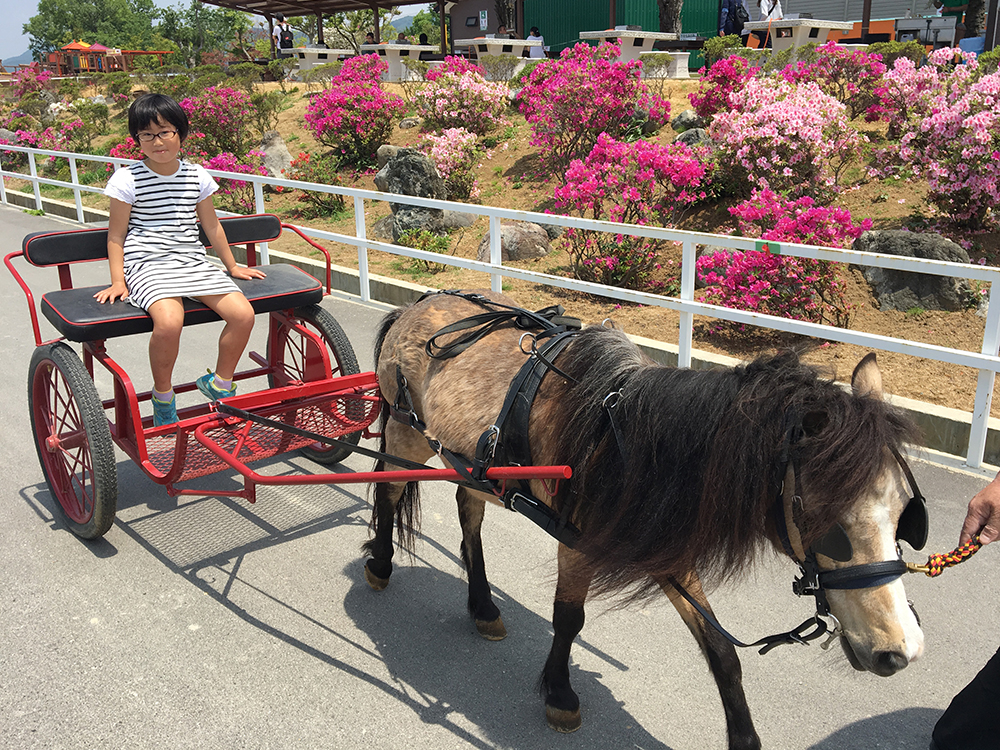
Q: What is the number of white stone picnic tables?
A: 5